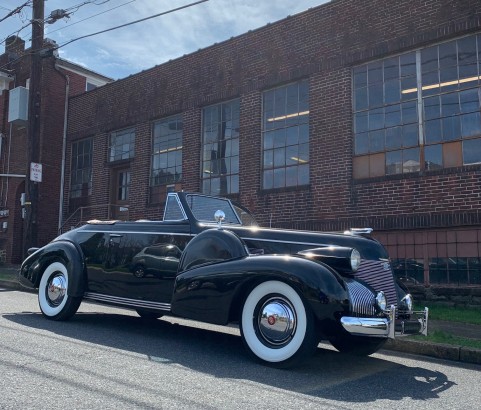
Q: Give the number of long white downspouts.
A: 1